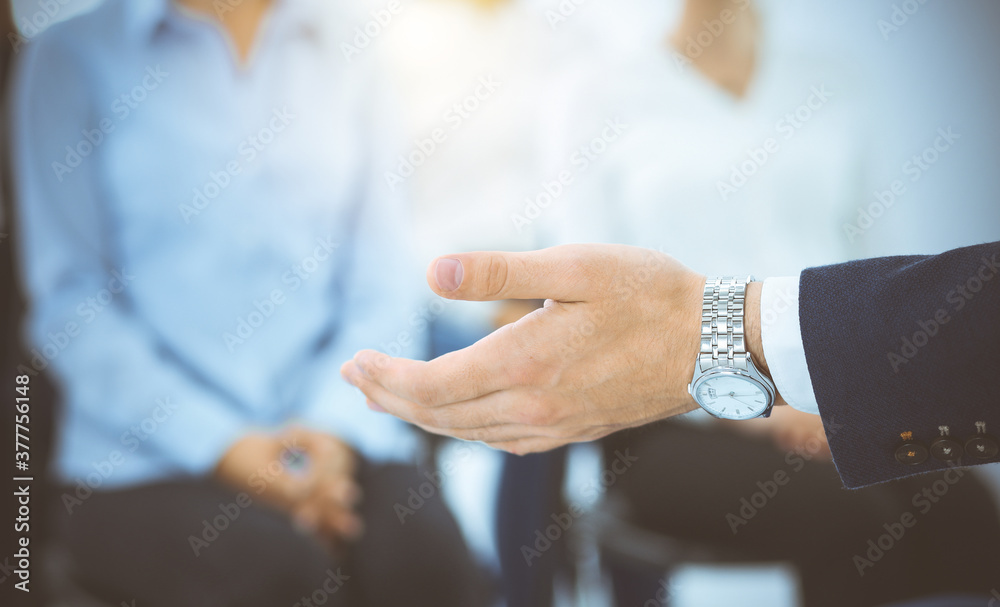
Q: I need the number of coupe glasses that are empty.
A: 0